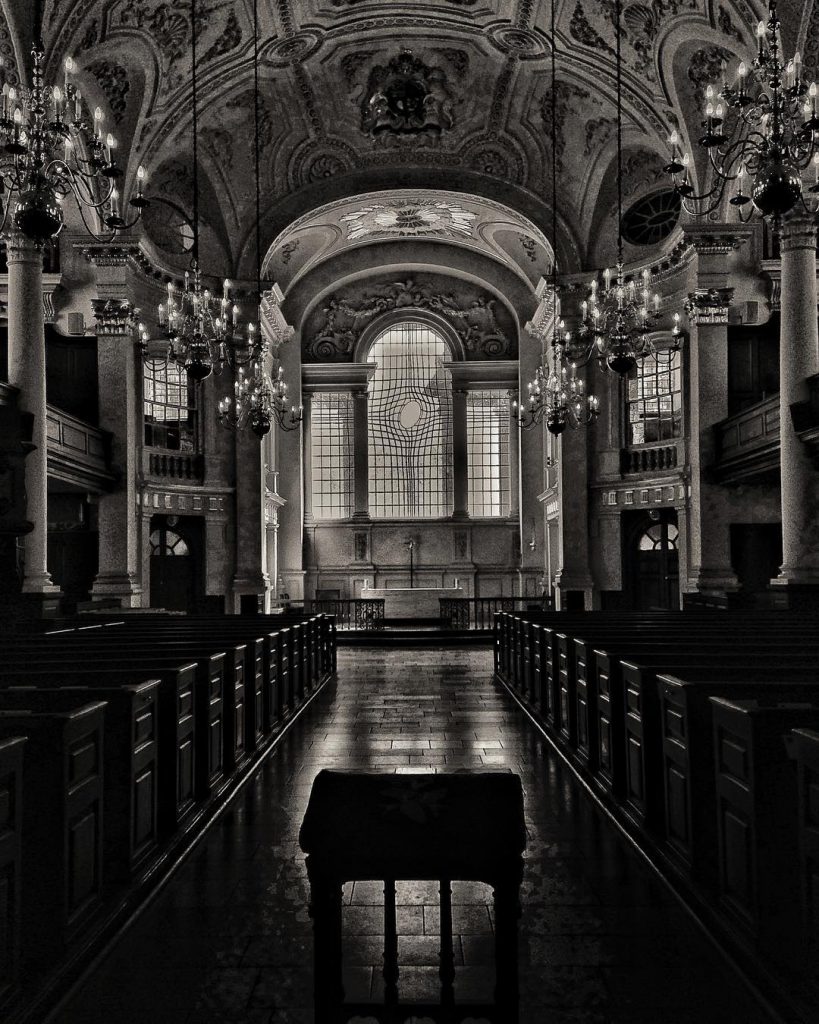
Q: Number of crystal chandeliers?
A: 6